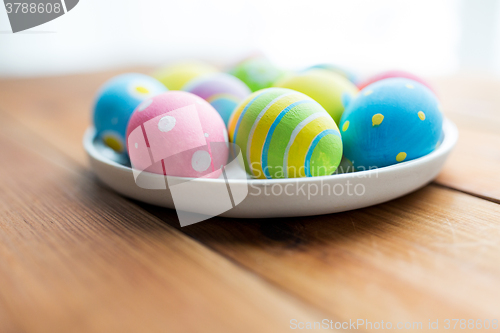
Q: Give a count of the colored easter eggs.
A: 10